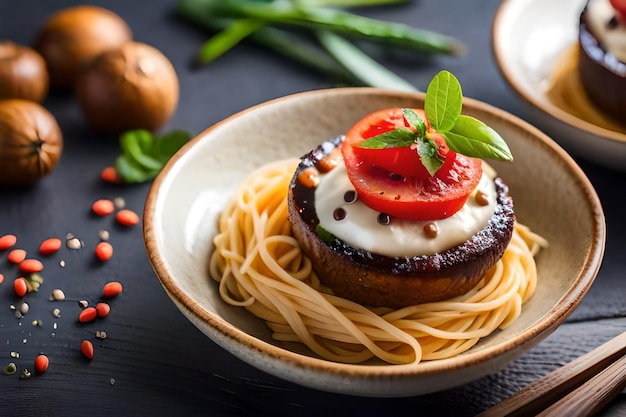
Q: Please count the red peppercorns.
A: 15